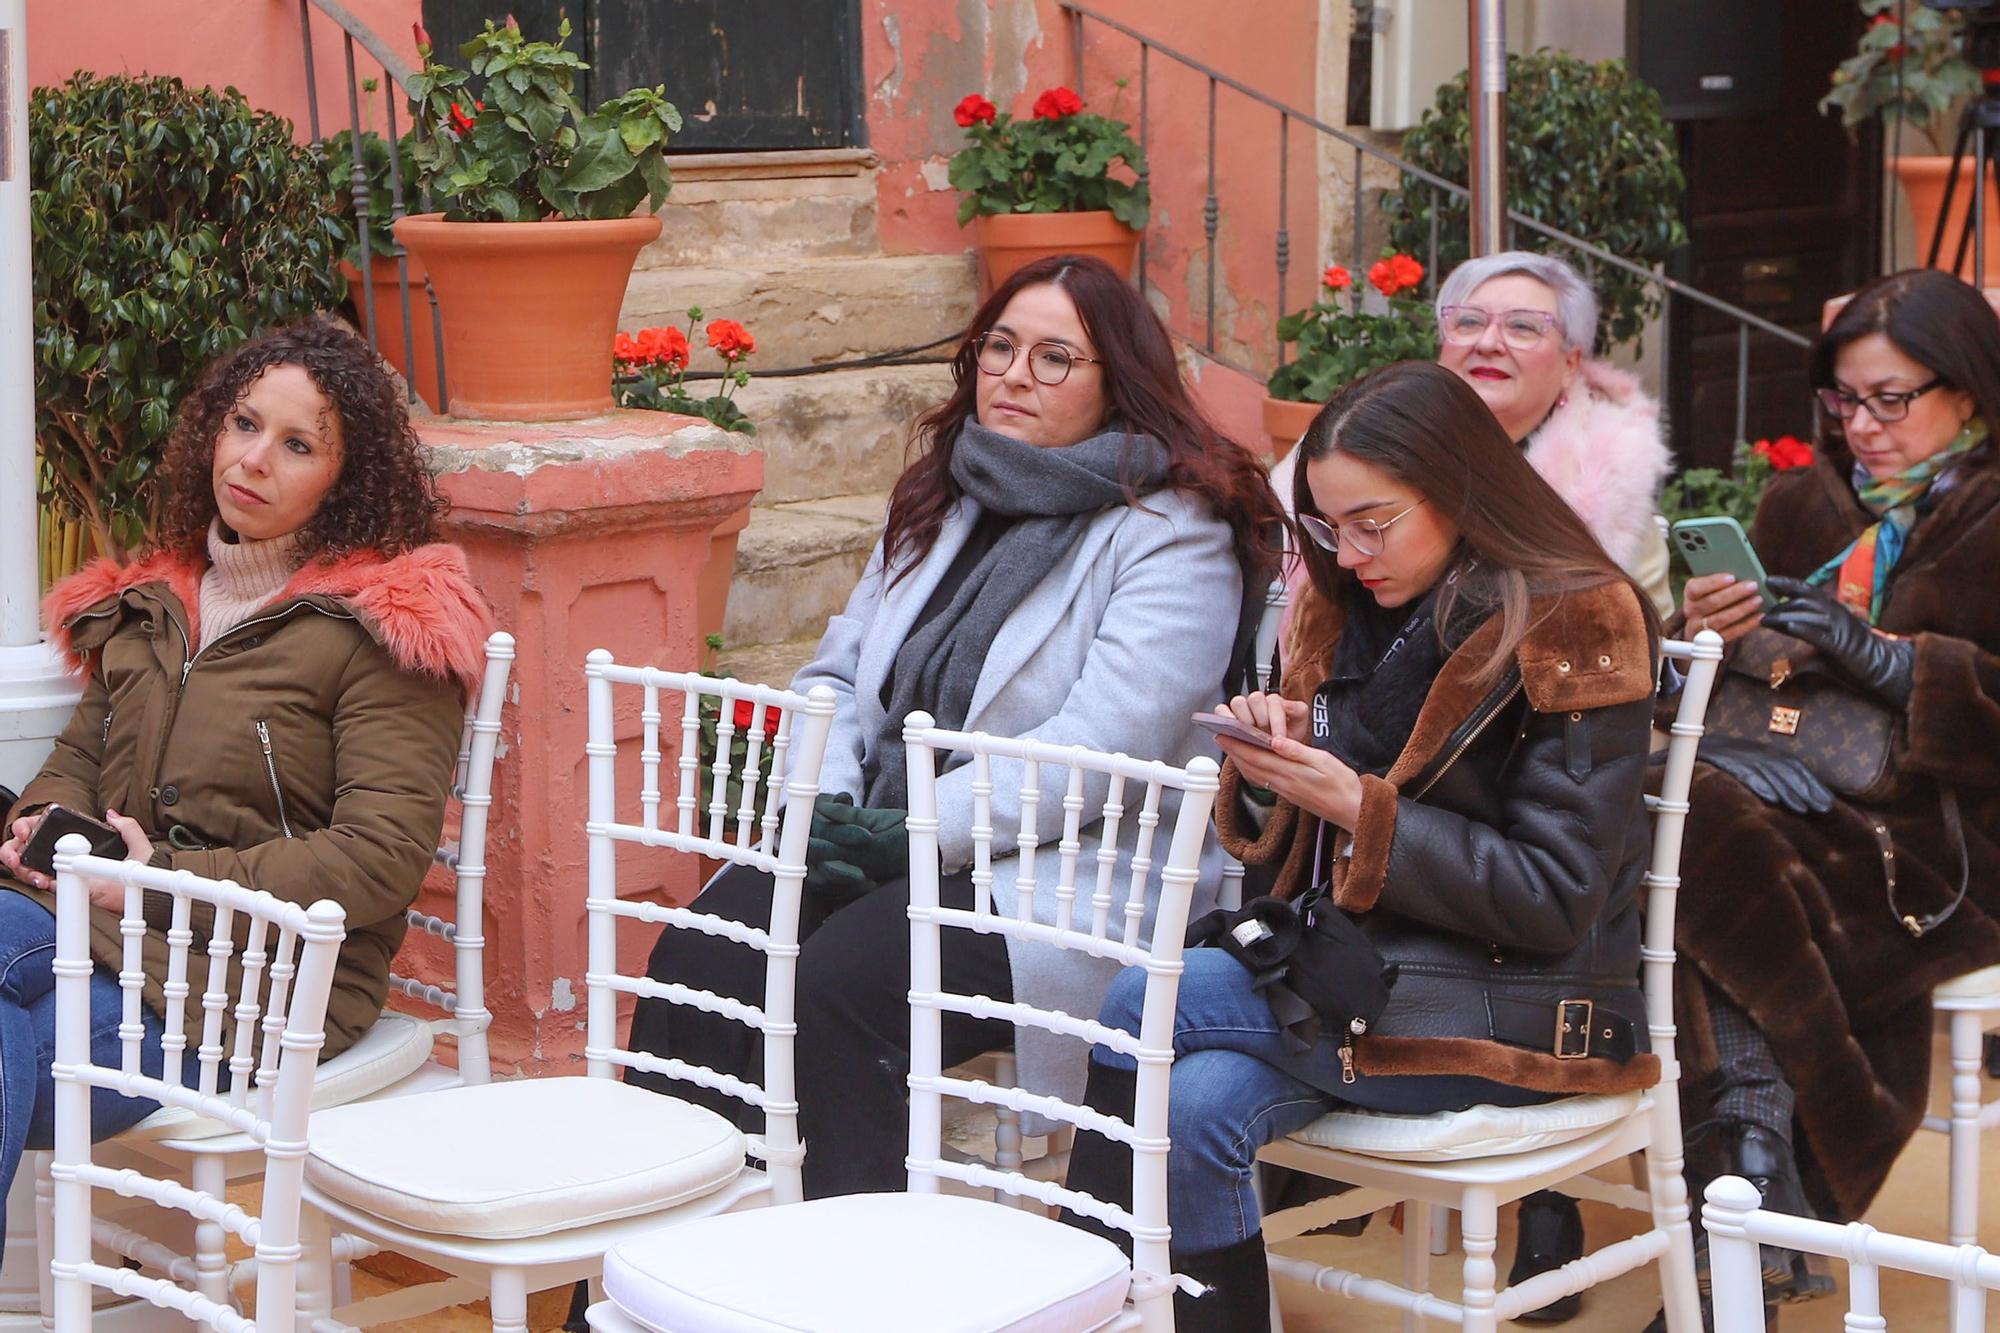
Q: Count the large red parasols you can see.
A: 0